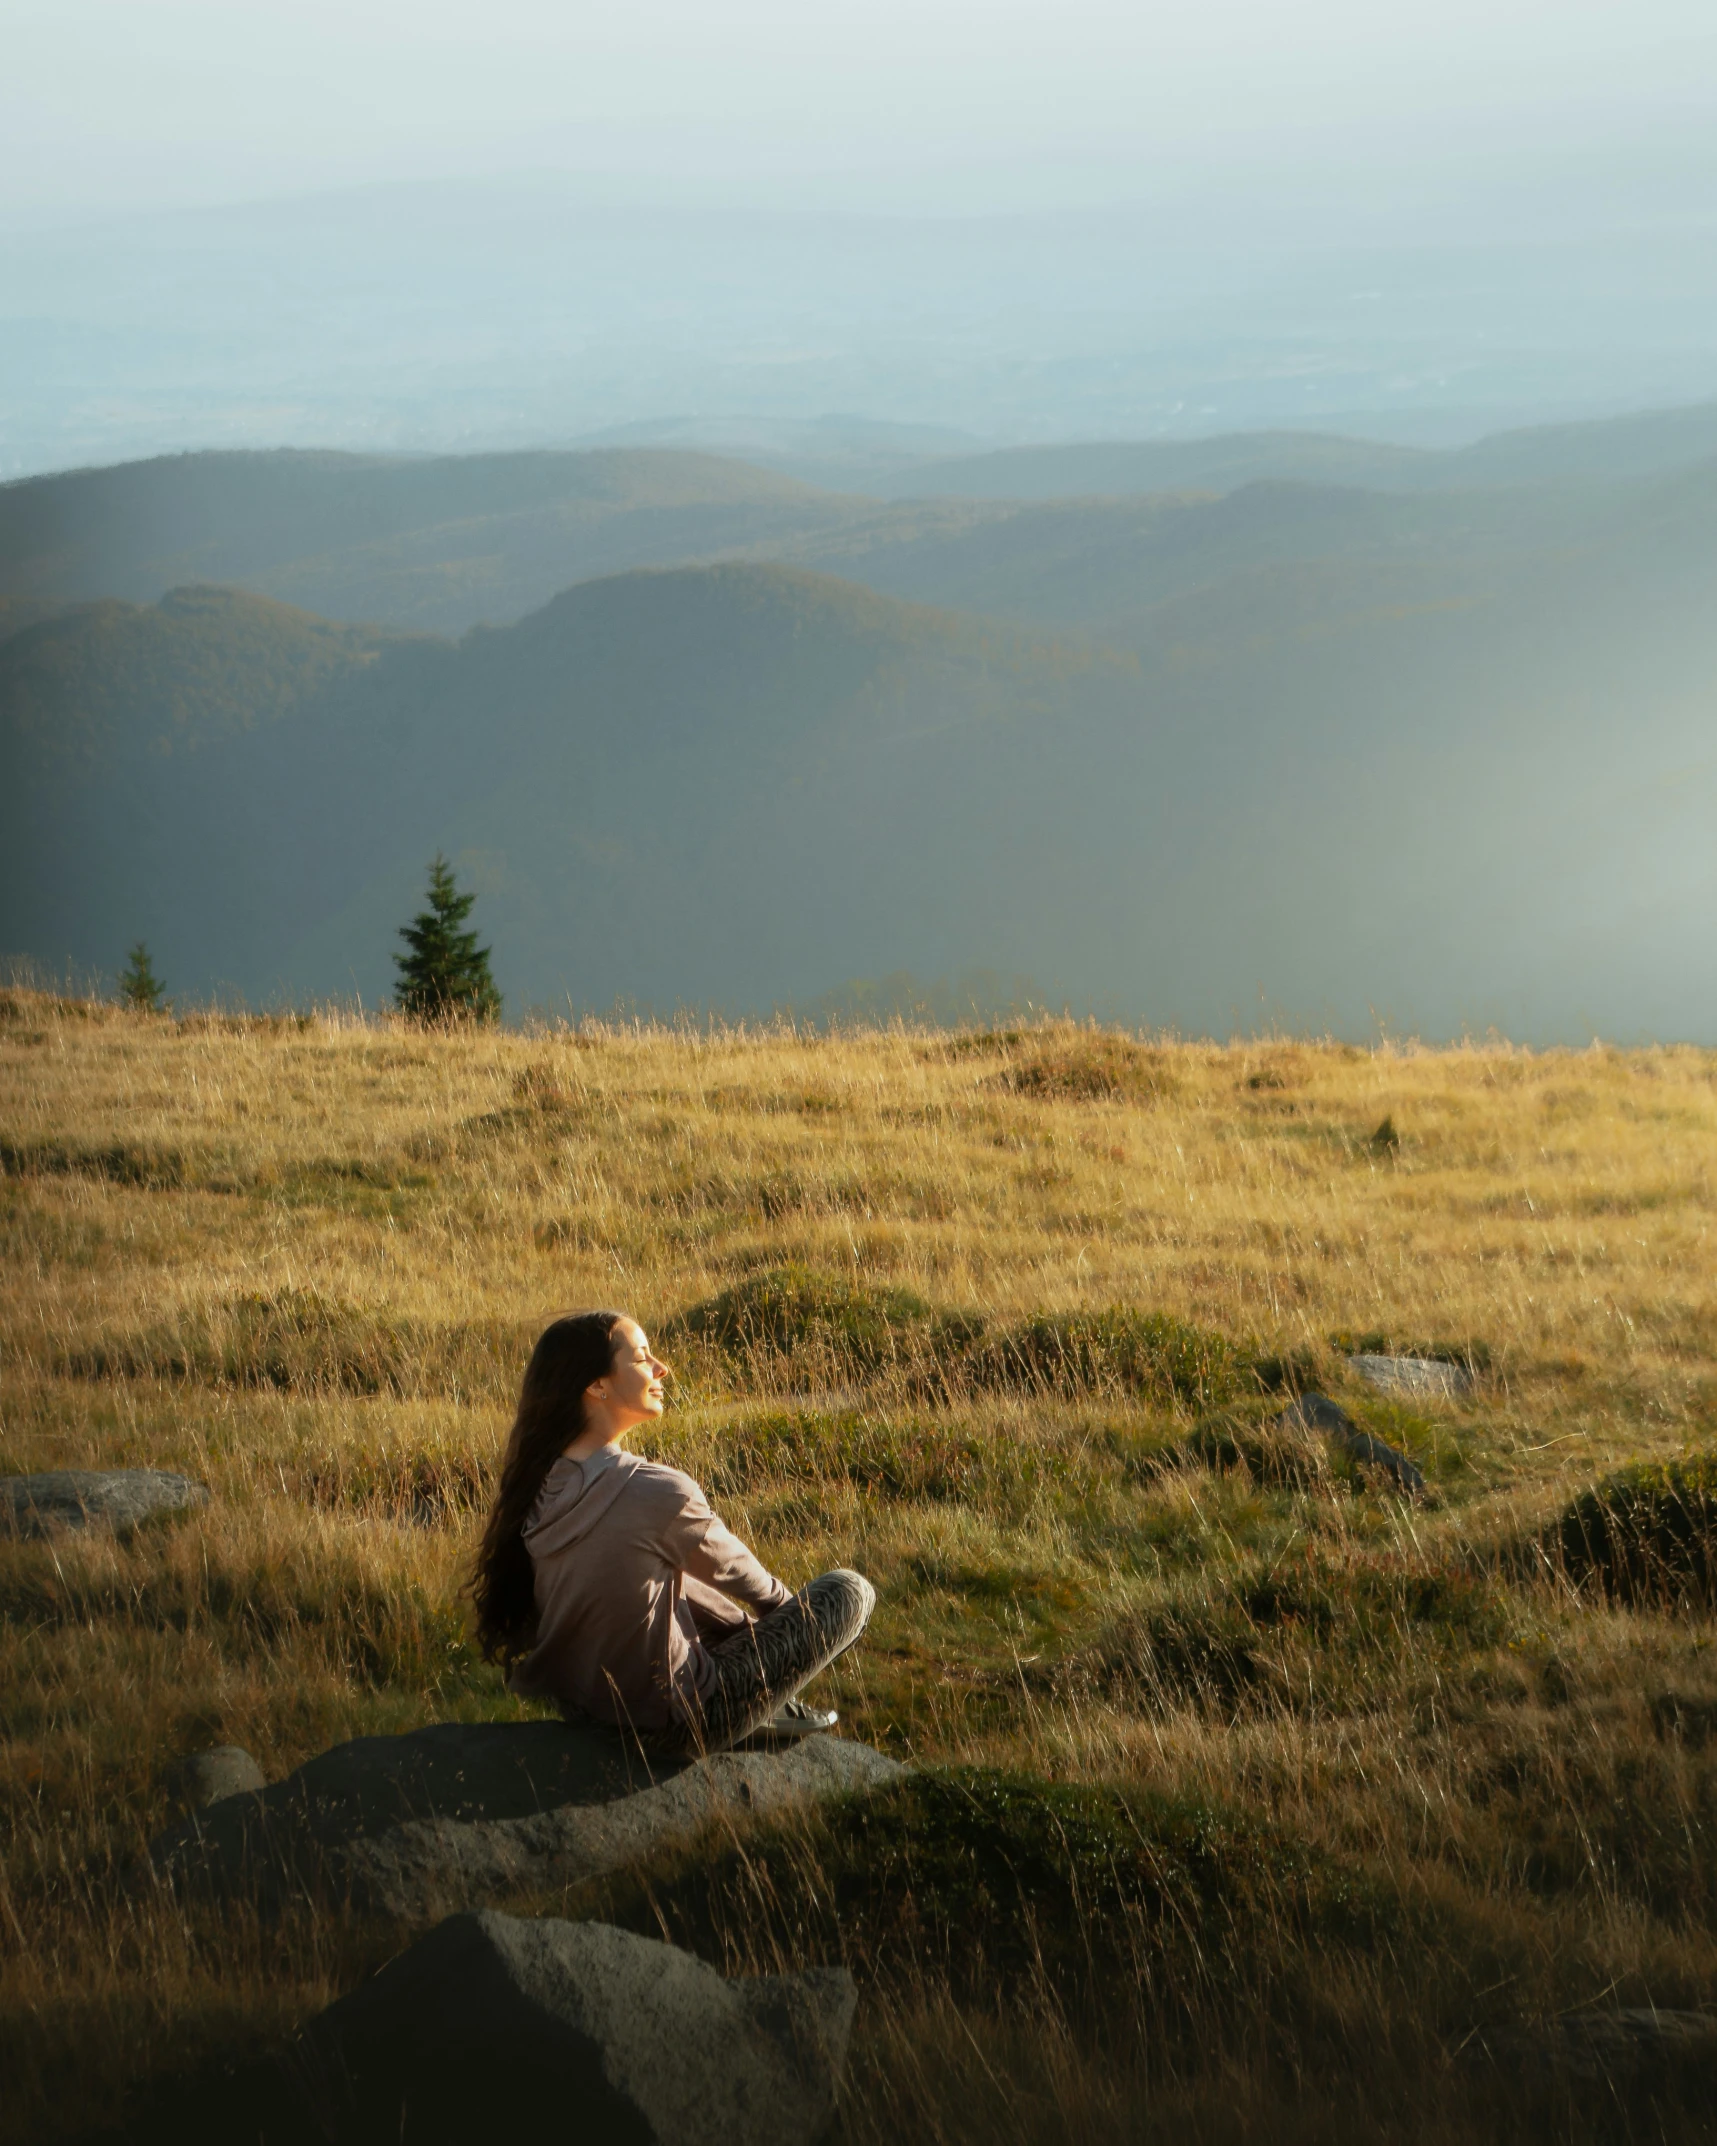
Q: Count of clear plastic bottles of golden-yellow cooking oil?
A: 0